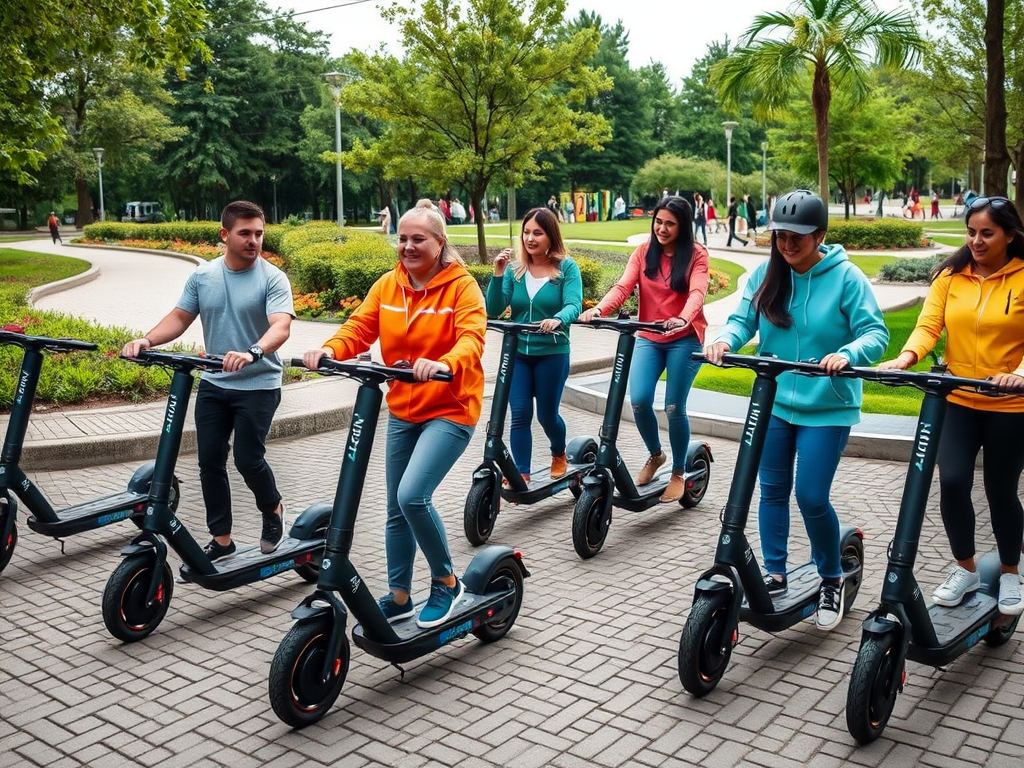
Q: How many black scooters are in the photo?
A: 7